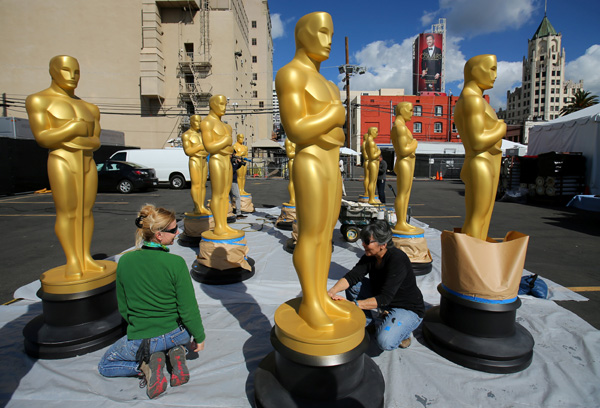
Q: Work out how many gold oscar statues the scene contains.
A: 10